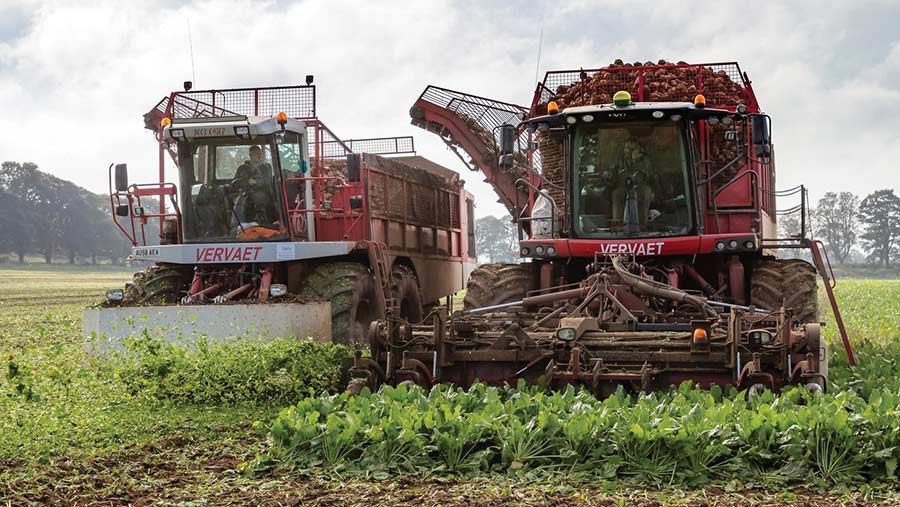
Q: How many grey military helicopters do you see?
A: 0